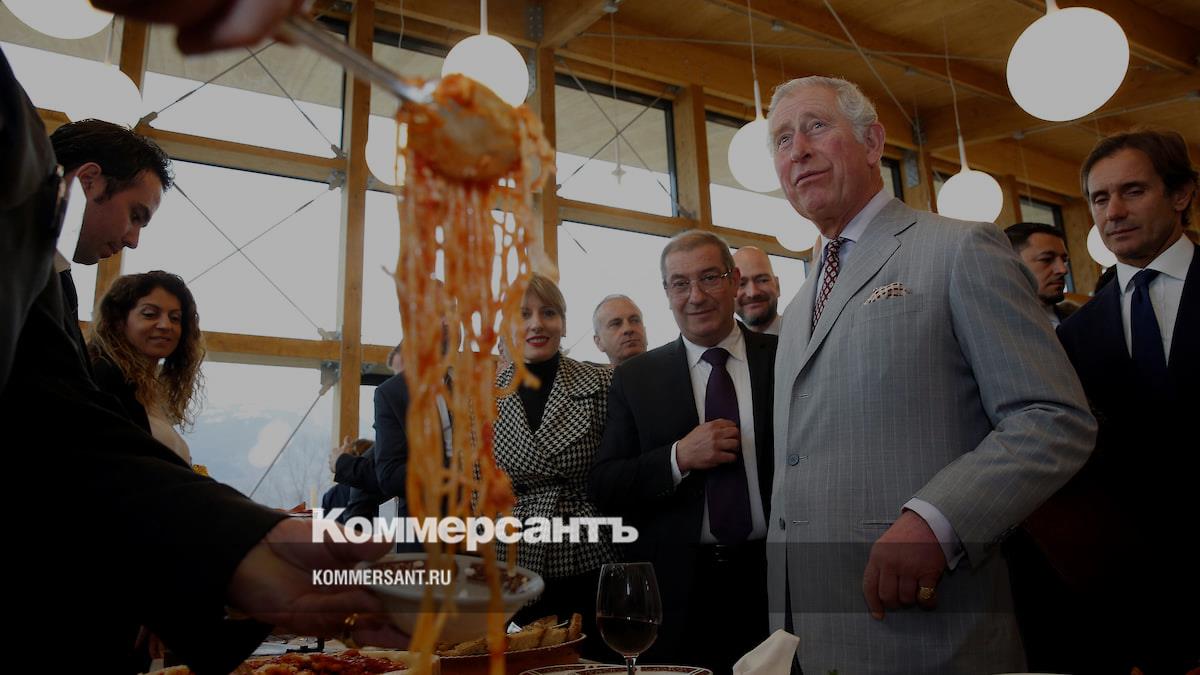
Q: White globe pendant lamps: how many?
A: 9